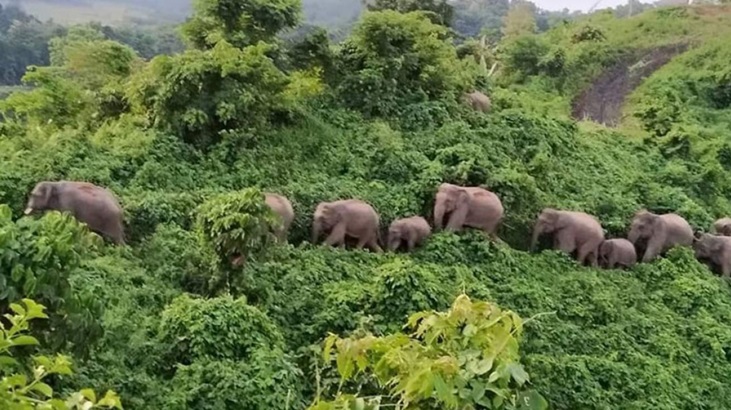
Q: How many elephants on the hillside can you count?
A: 11